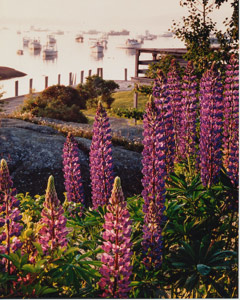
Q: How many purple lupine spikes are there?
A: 11